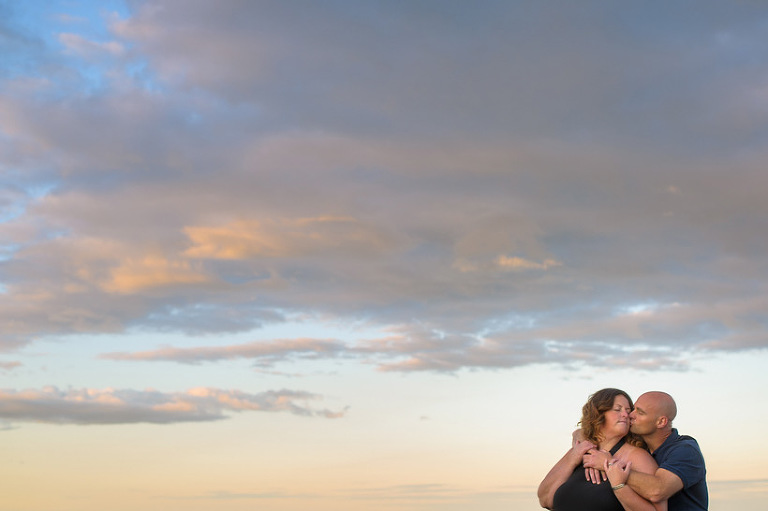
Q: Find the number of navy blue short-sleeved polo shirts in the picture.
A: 1